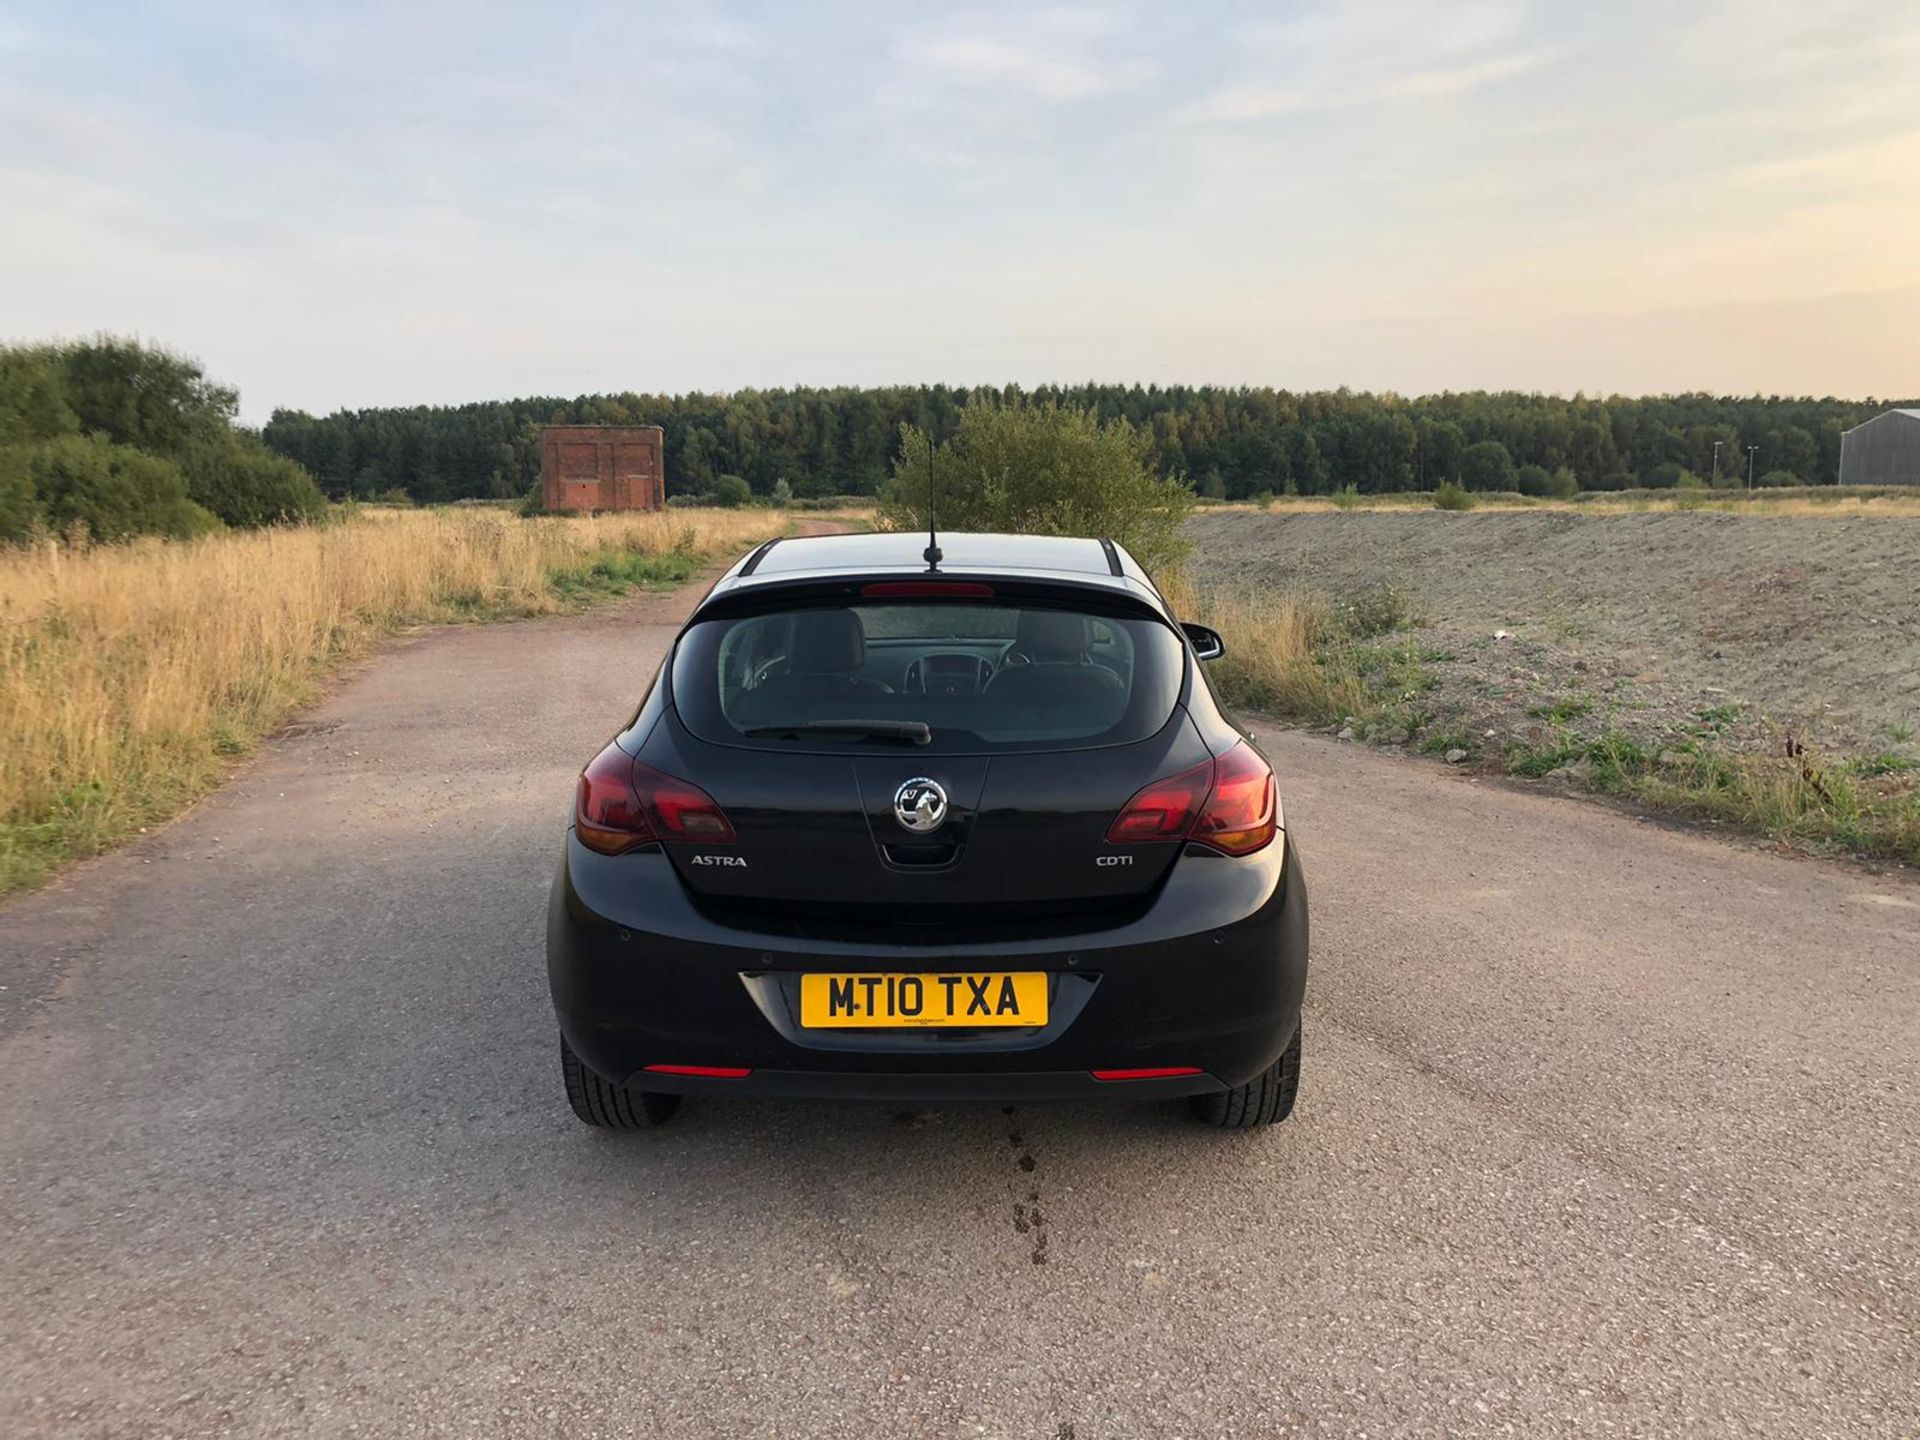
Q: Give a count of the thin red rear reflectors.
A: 2